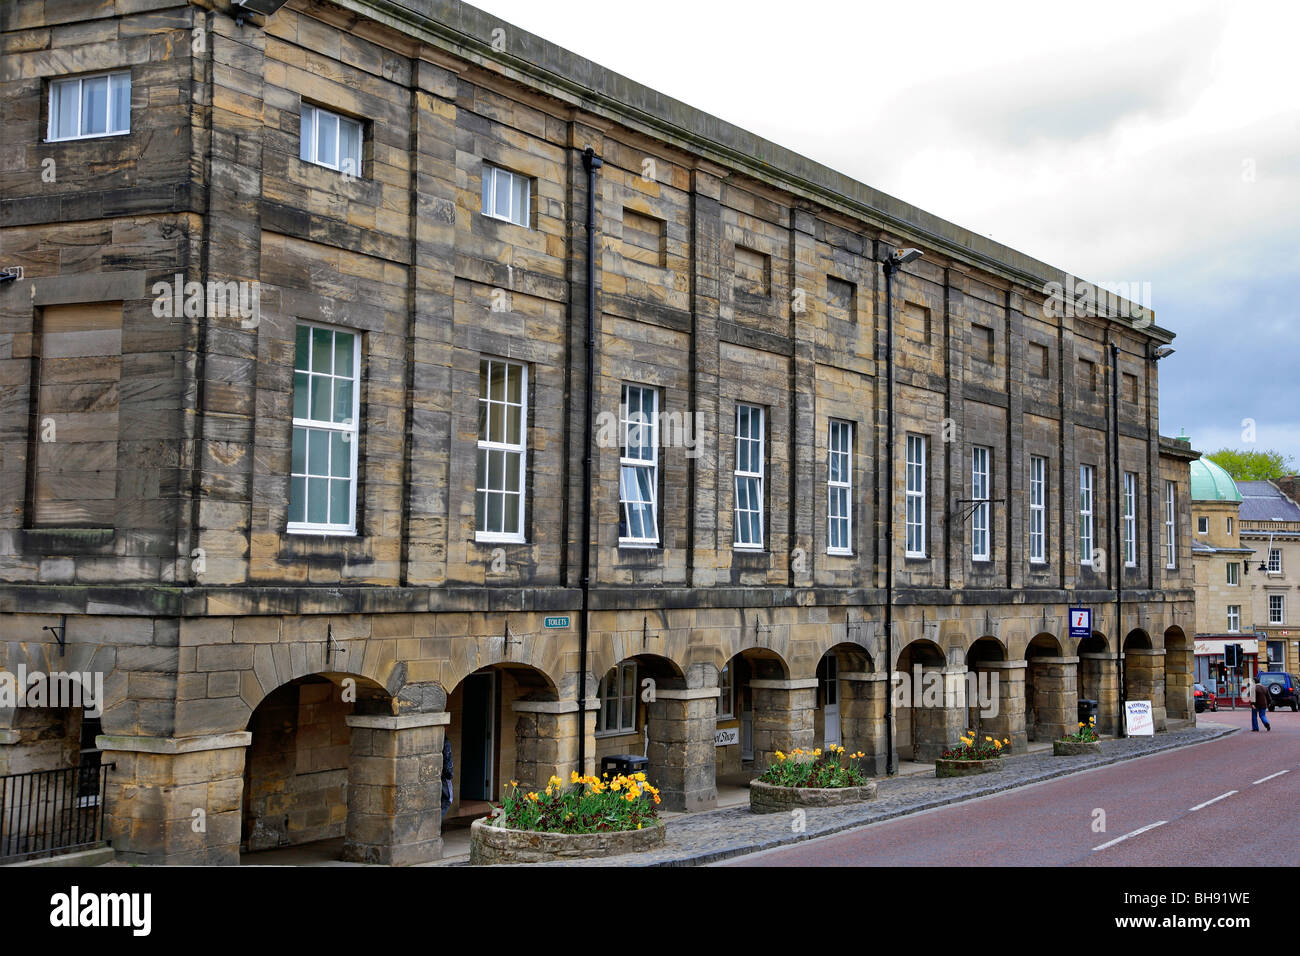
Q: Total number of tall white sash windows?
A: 11